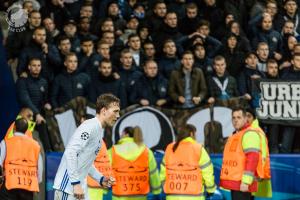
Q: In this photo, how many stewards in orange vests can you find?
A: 7